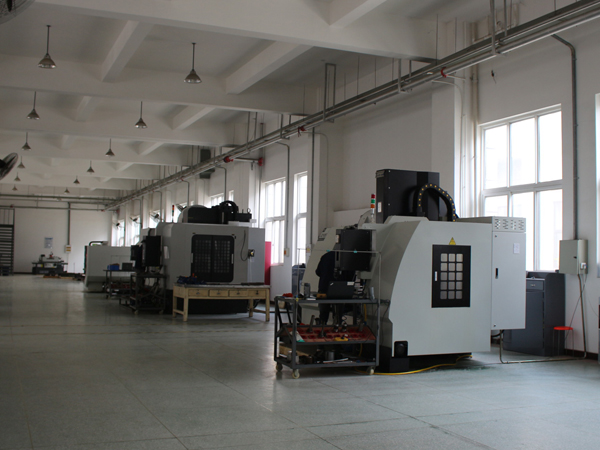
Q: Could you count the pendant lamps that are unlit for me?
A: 12